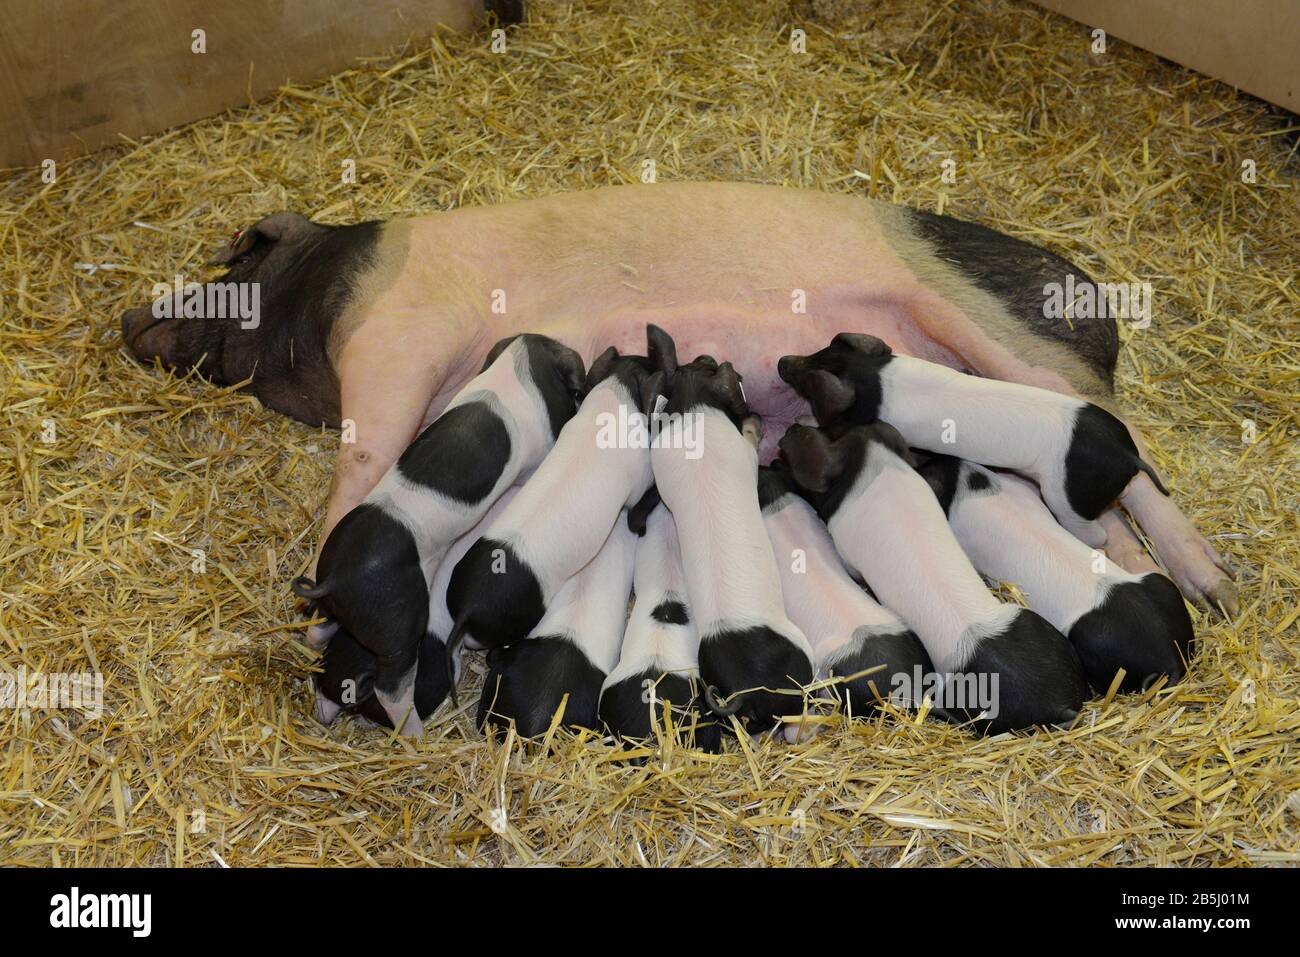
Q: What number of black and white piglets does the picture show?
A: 10